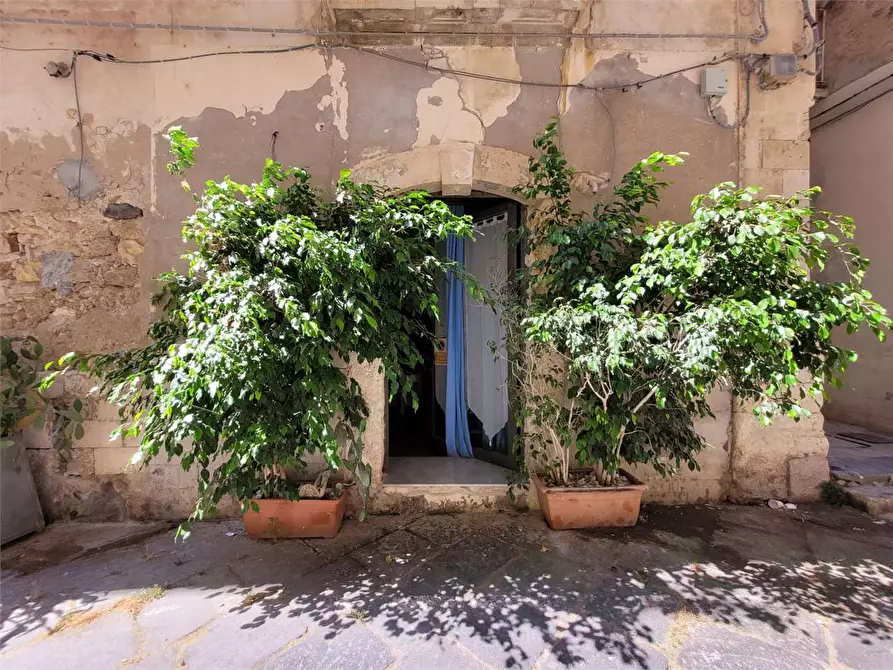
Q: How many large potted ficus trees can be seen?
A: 2